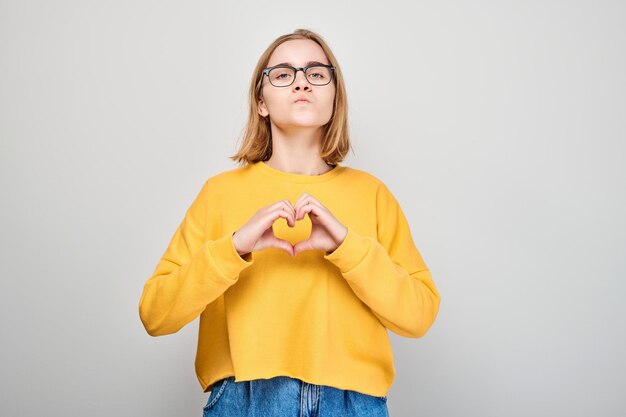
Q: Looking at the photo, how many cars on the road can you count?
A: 0